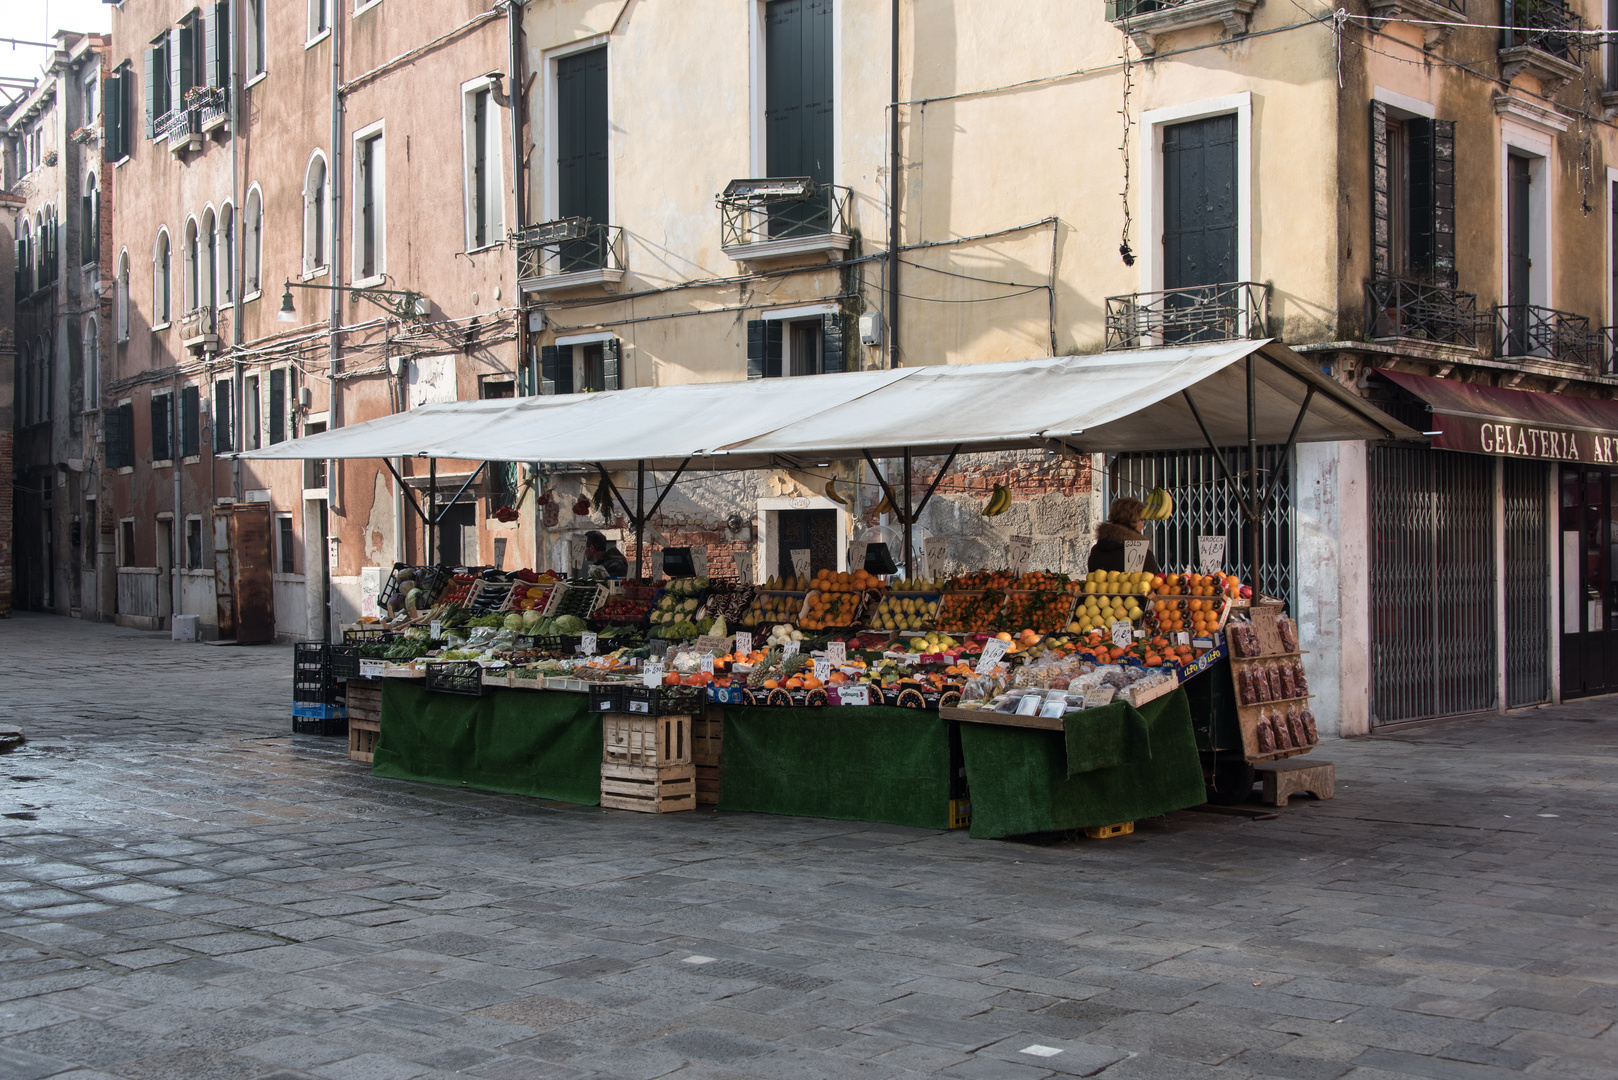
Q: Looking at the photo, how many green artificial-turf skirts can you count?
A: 3